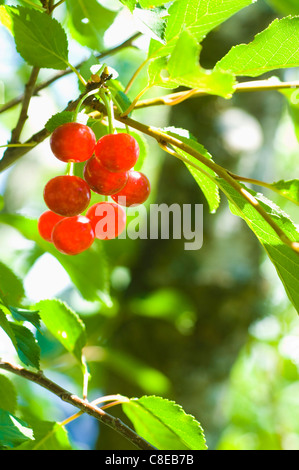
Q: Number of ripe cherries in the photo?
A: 8